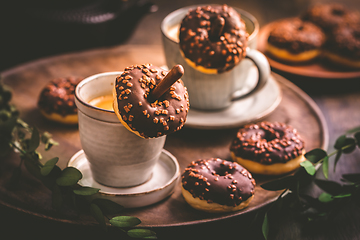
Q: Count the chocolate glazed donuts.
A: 8